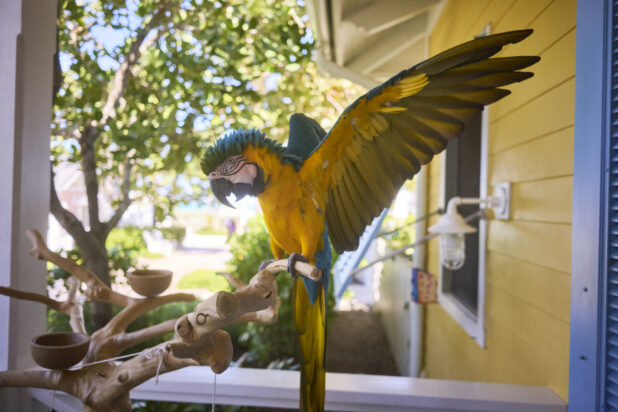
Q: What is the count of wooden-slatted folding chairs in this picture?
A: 0